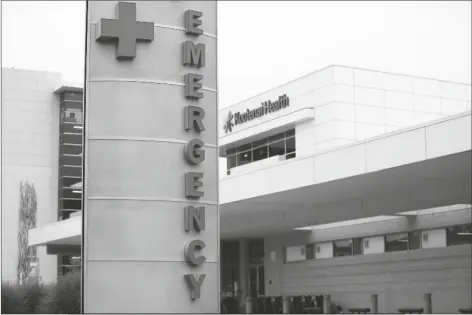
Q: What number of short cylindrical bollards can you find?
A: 5